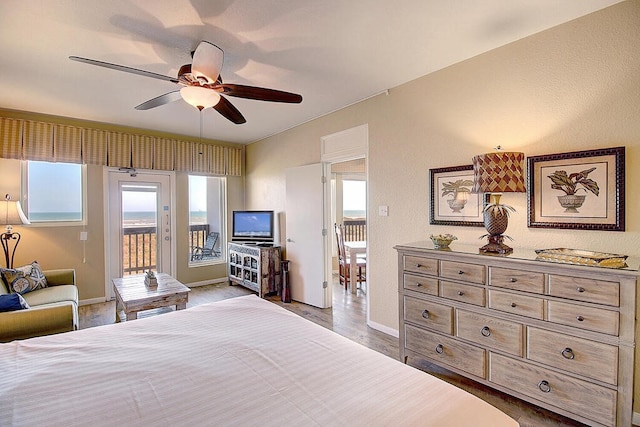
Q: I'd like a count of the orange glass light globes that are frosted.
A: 1